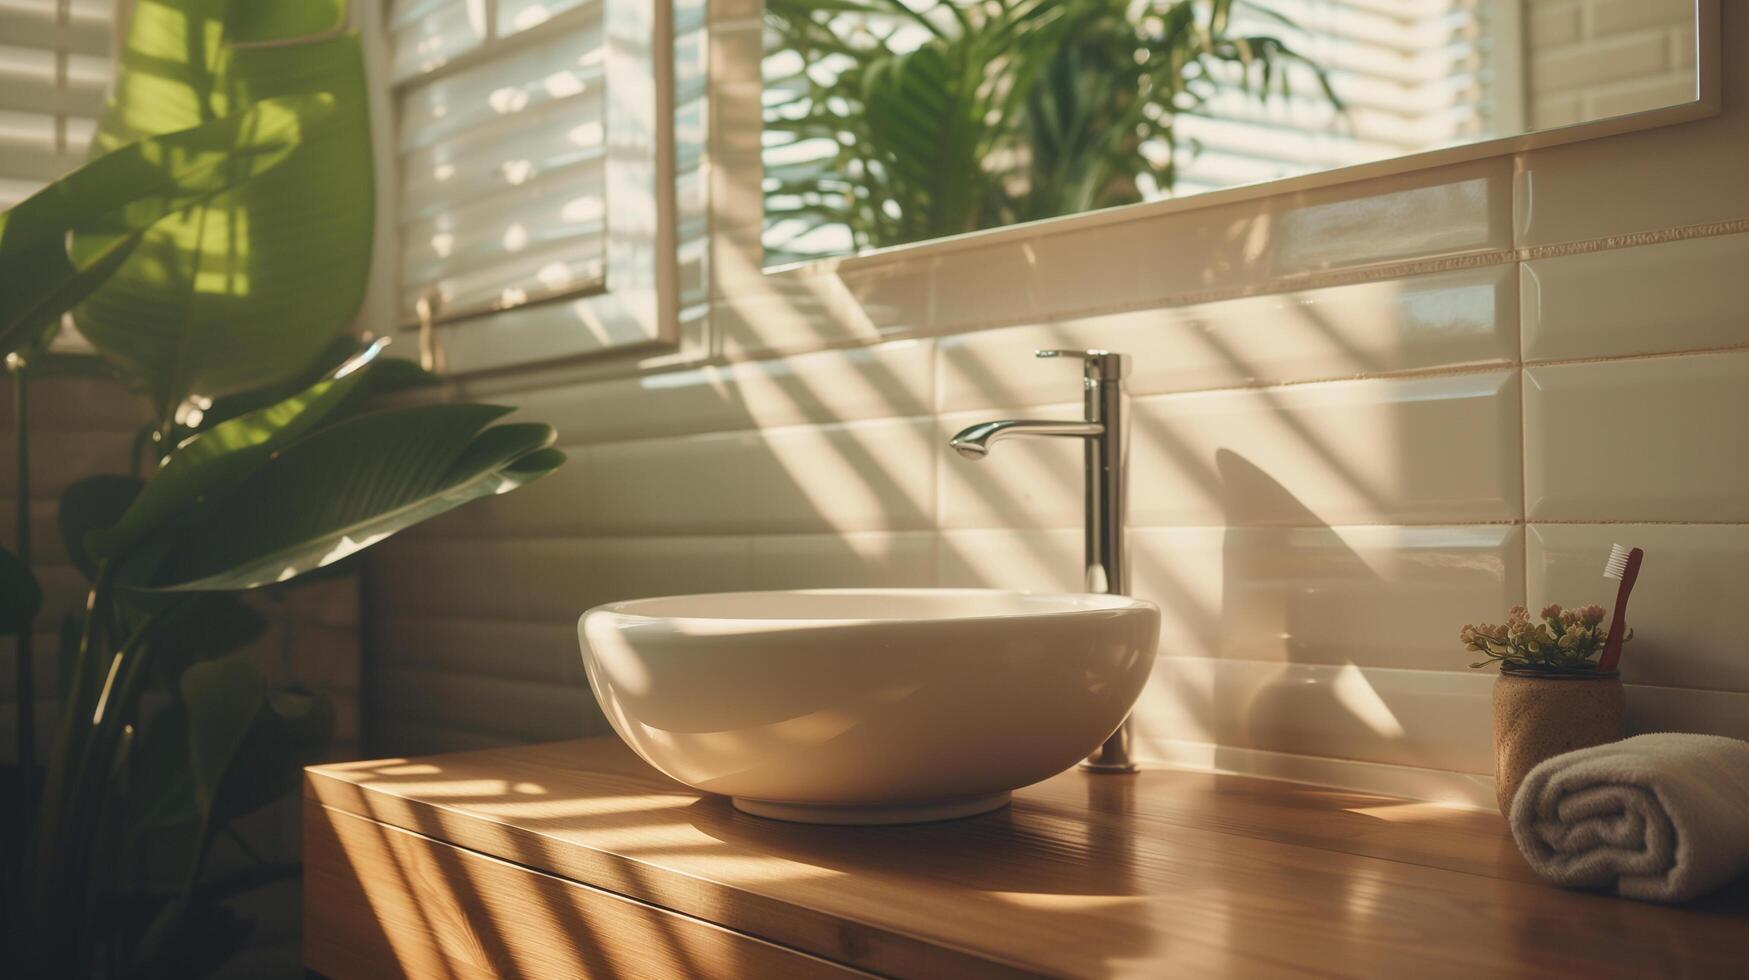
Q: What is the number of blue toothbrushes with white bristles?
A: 0